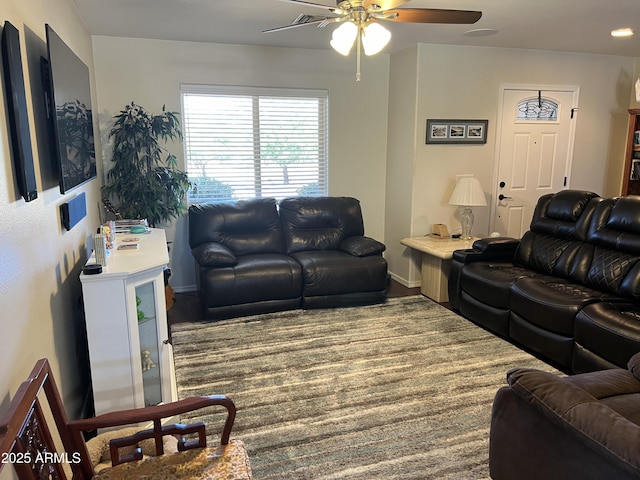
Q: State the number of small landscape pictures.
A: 3